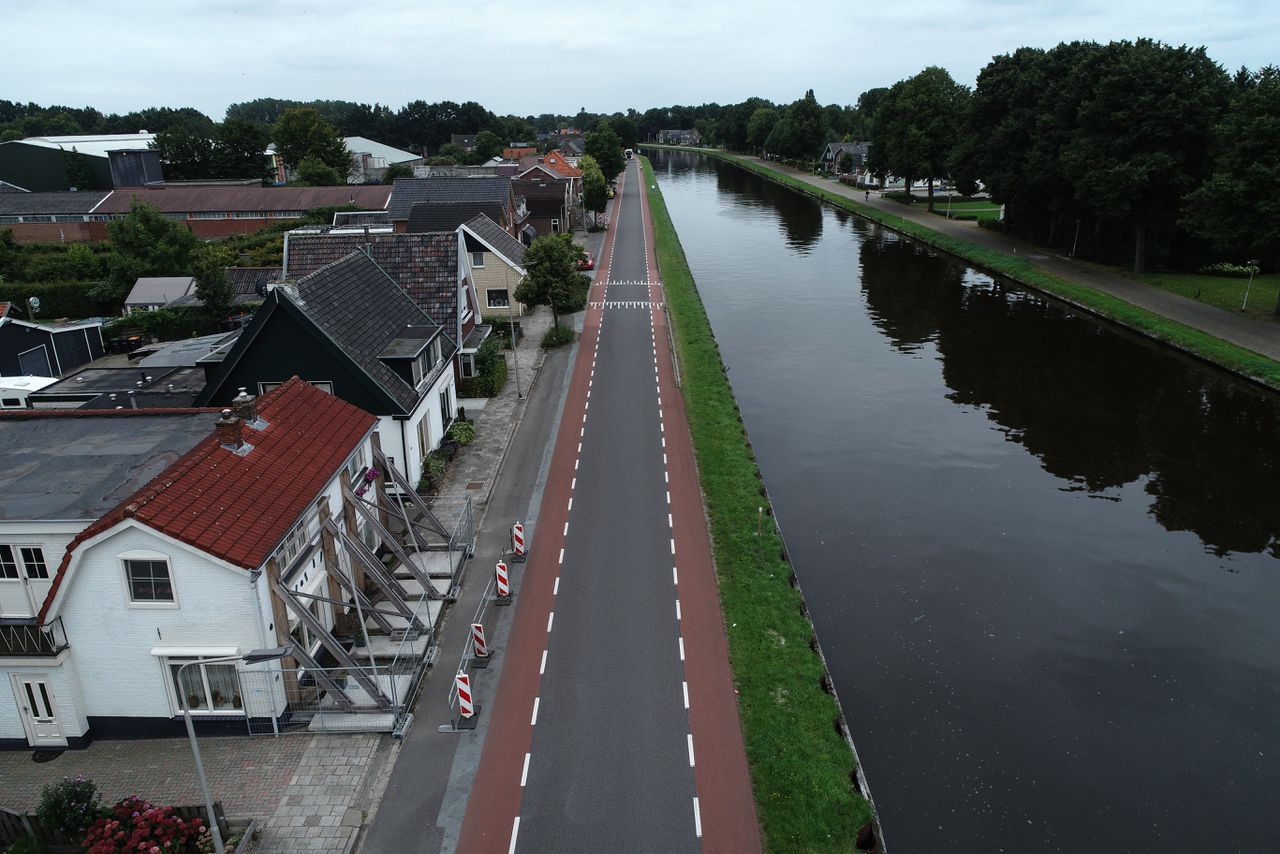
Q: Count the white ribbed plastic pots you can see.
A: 0